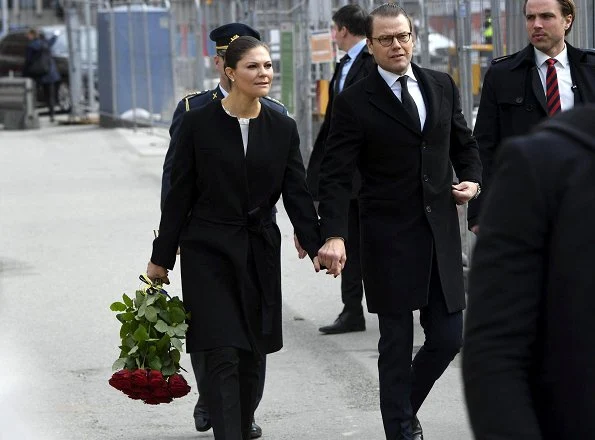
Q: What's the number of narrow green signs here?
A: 1